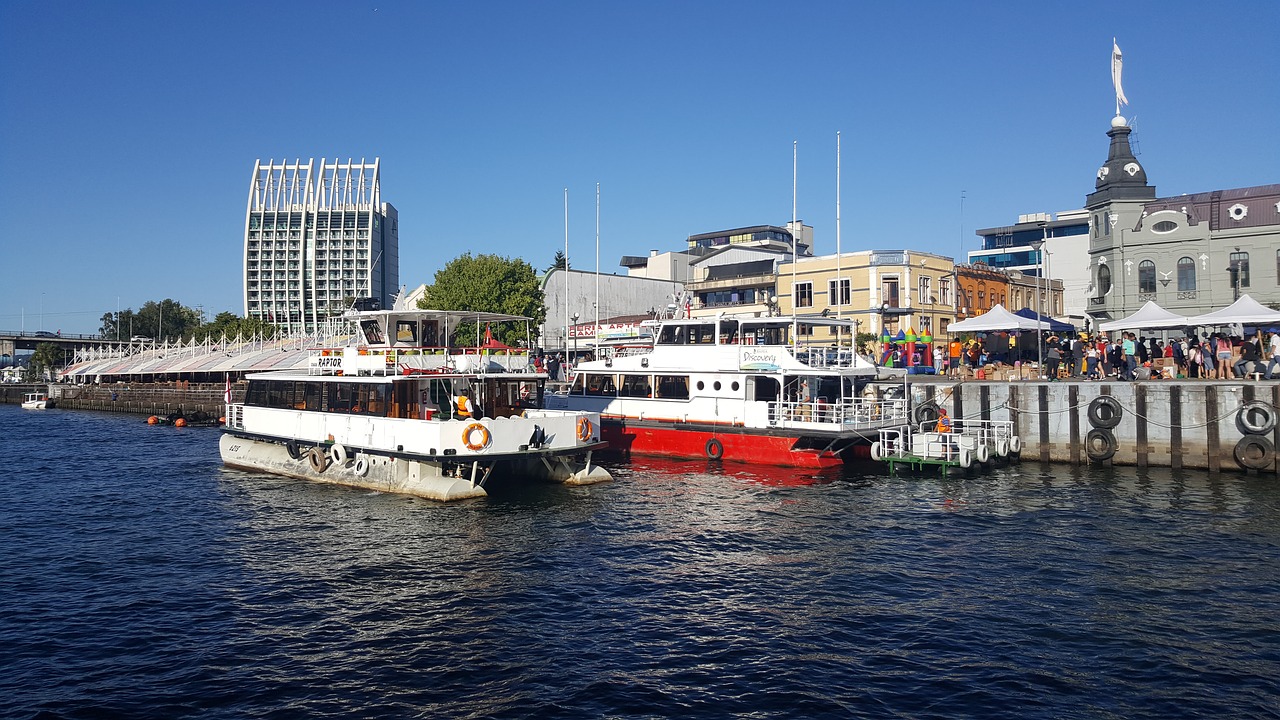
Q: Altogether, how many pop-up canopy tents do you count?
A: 4